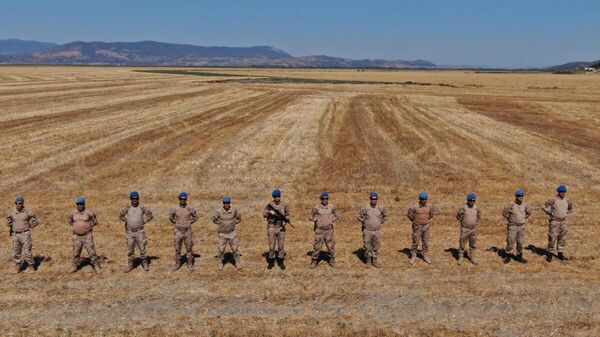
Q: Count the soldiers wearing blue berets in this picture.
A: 12